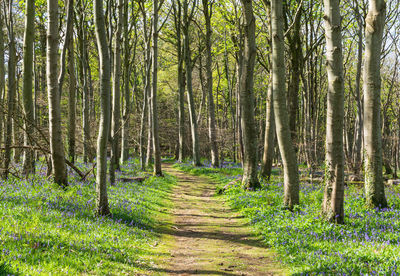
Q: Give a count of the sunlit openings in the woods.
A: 1